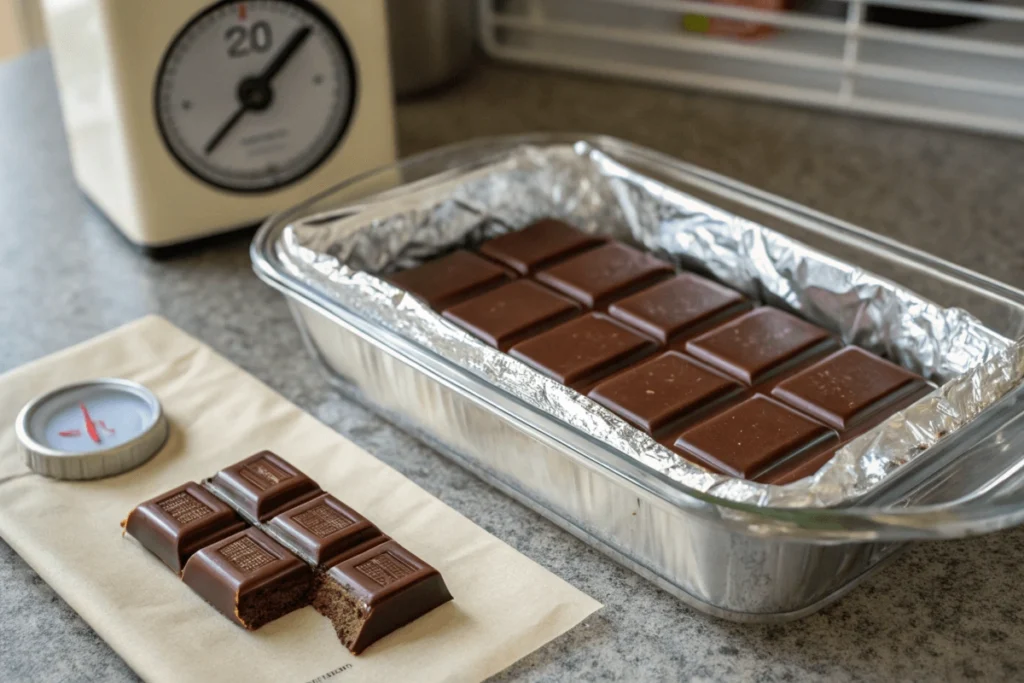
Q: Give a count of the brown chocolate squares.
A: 15